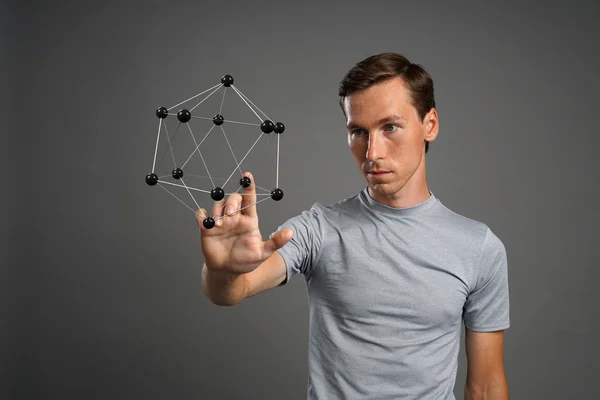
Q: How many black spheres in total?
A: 12